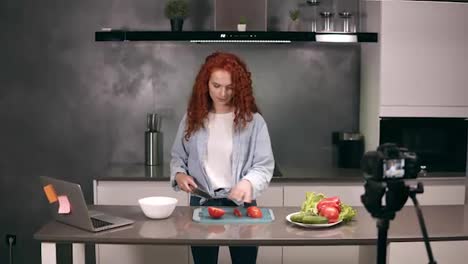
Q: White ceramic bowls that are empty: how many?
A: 1